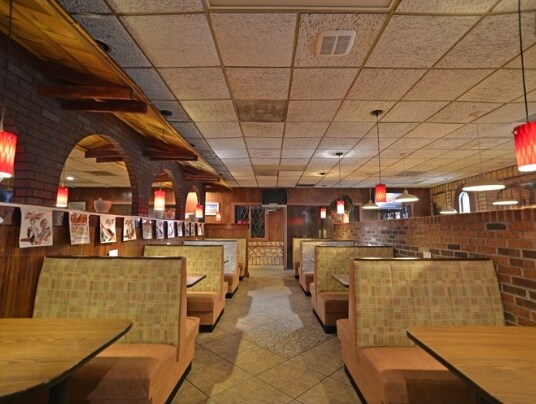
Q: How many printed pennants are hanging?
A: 11